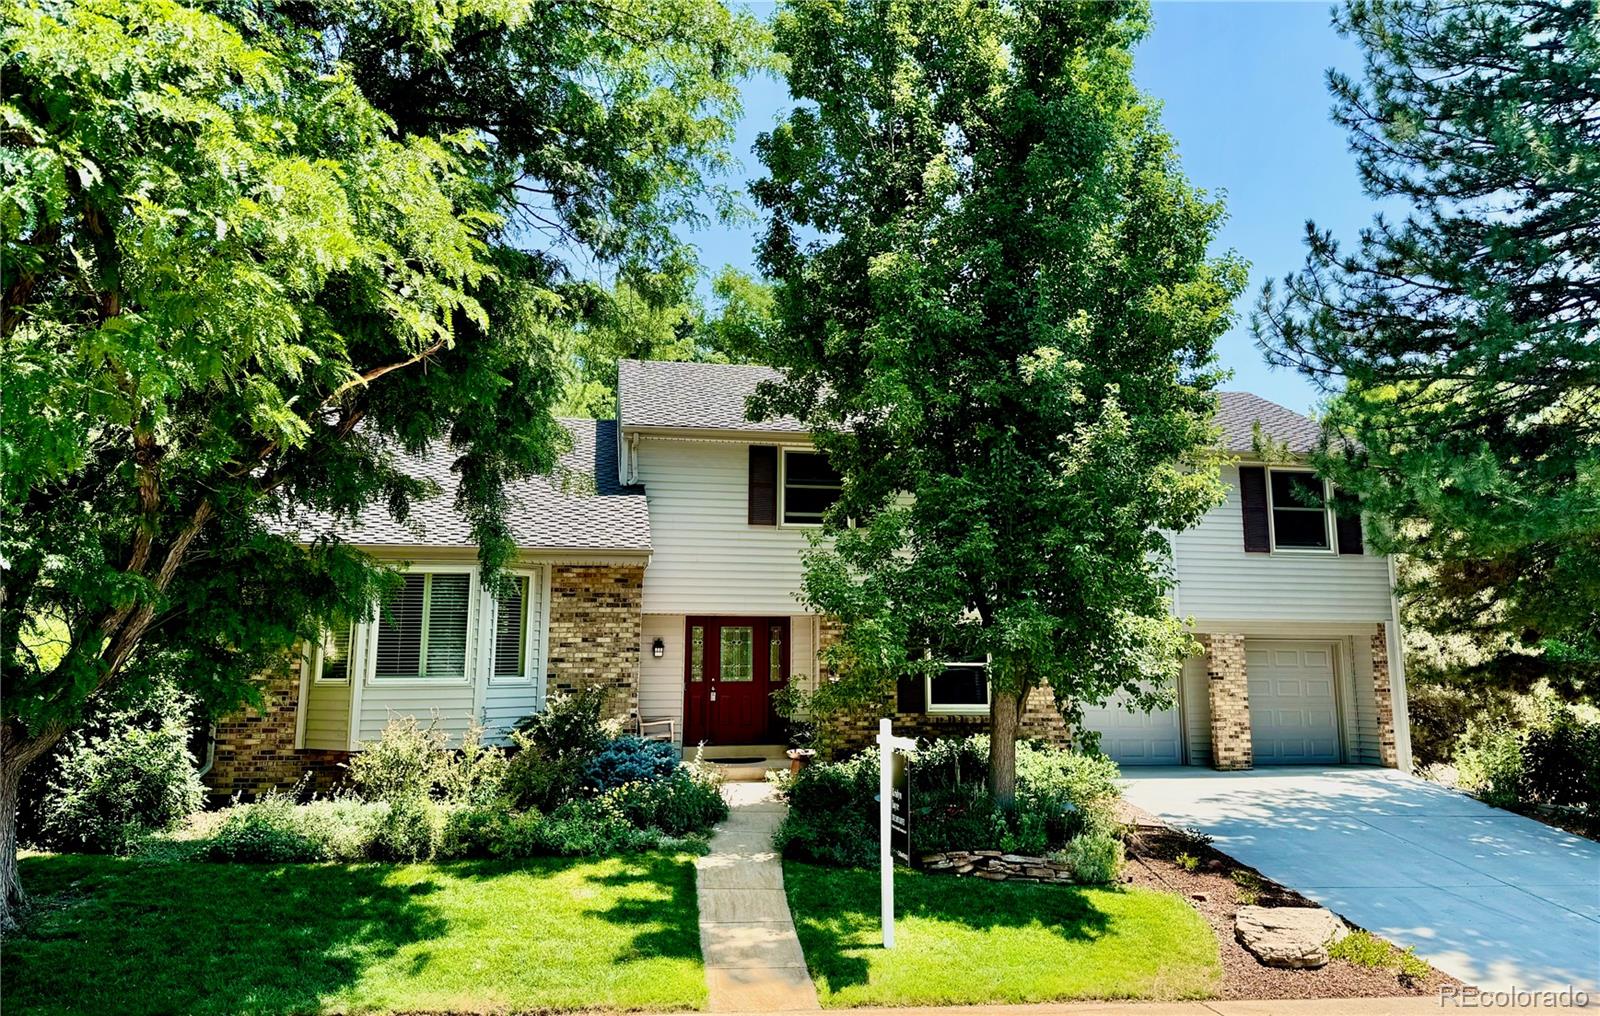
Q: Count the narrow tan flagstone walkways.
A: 1